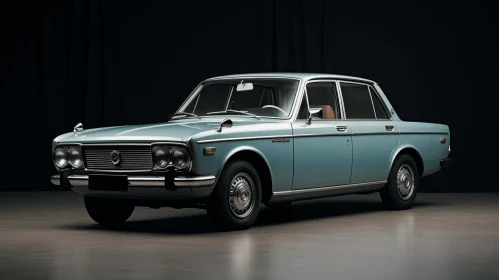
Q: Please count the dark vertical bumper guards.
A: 2